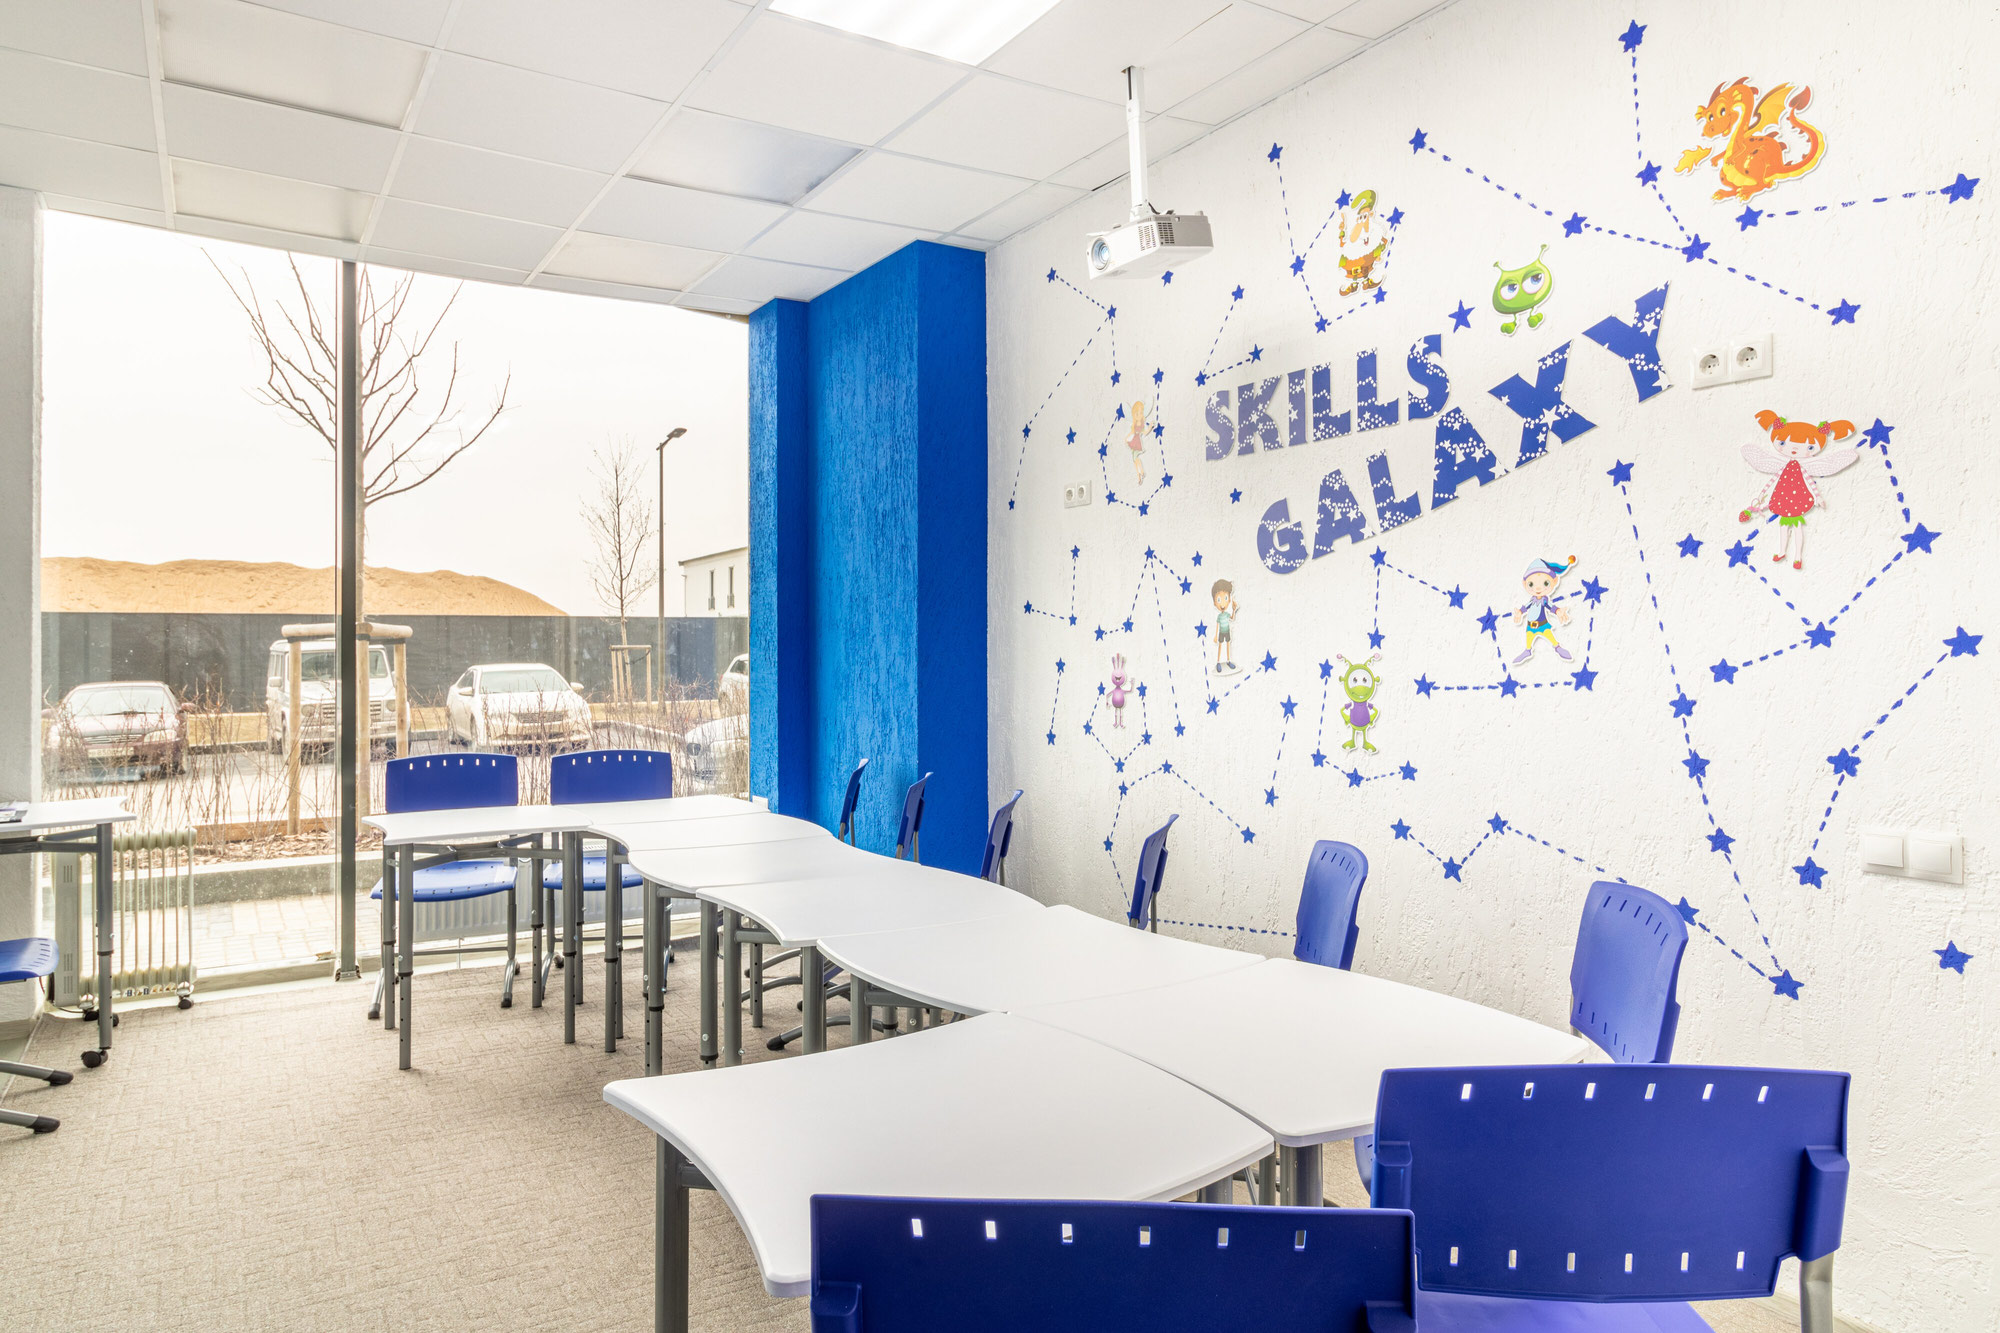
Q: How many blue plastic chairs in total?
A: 11